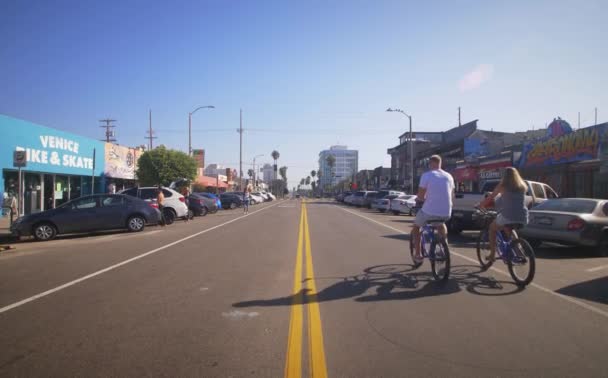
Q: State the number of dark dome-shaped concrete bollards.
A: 0